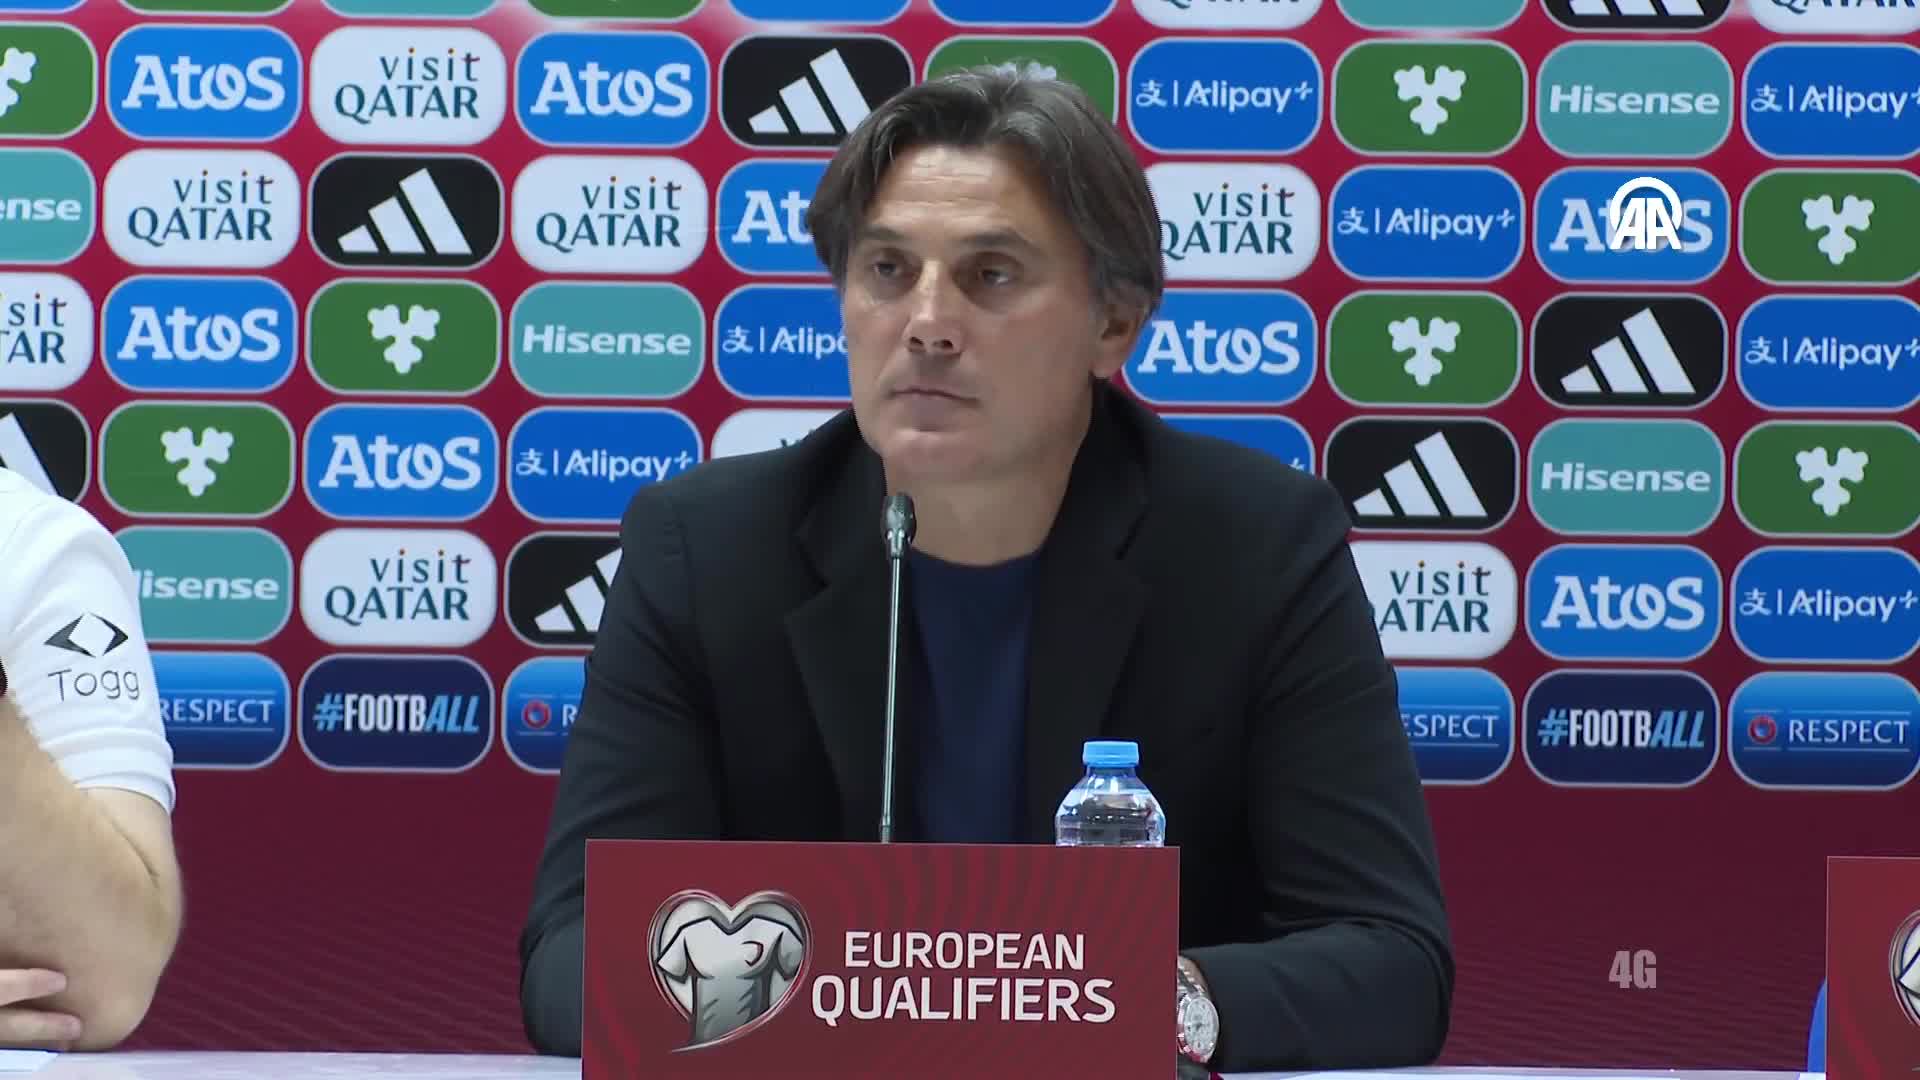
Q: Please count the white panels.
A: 10